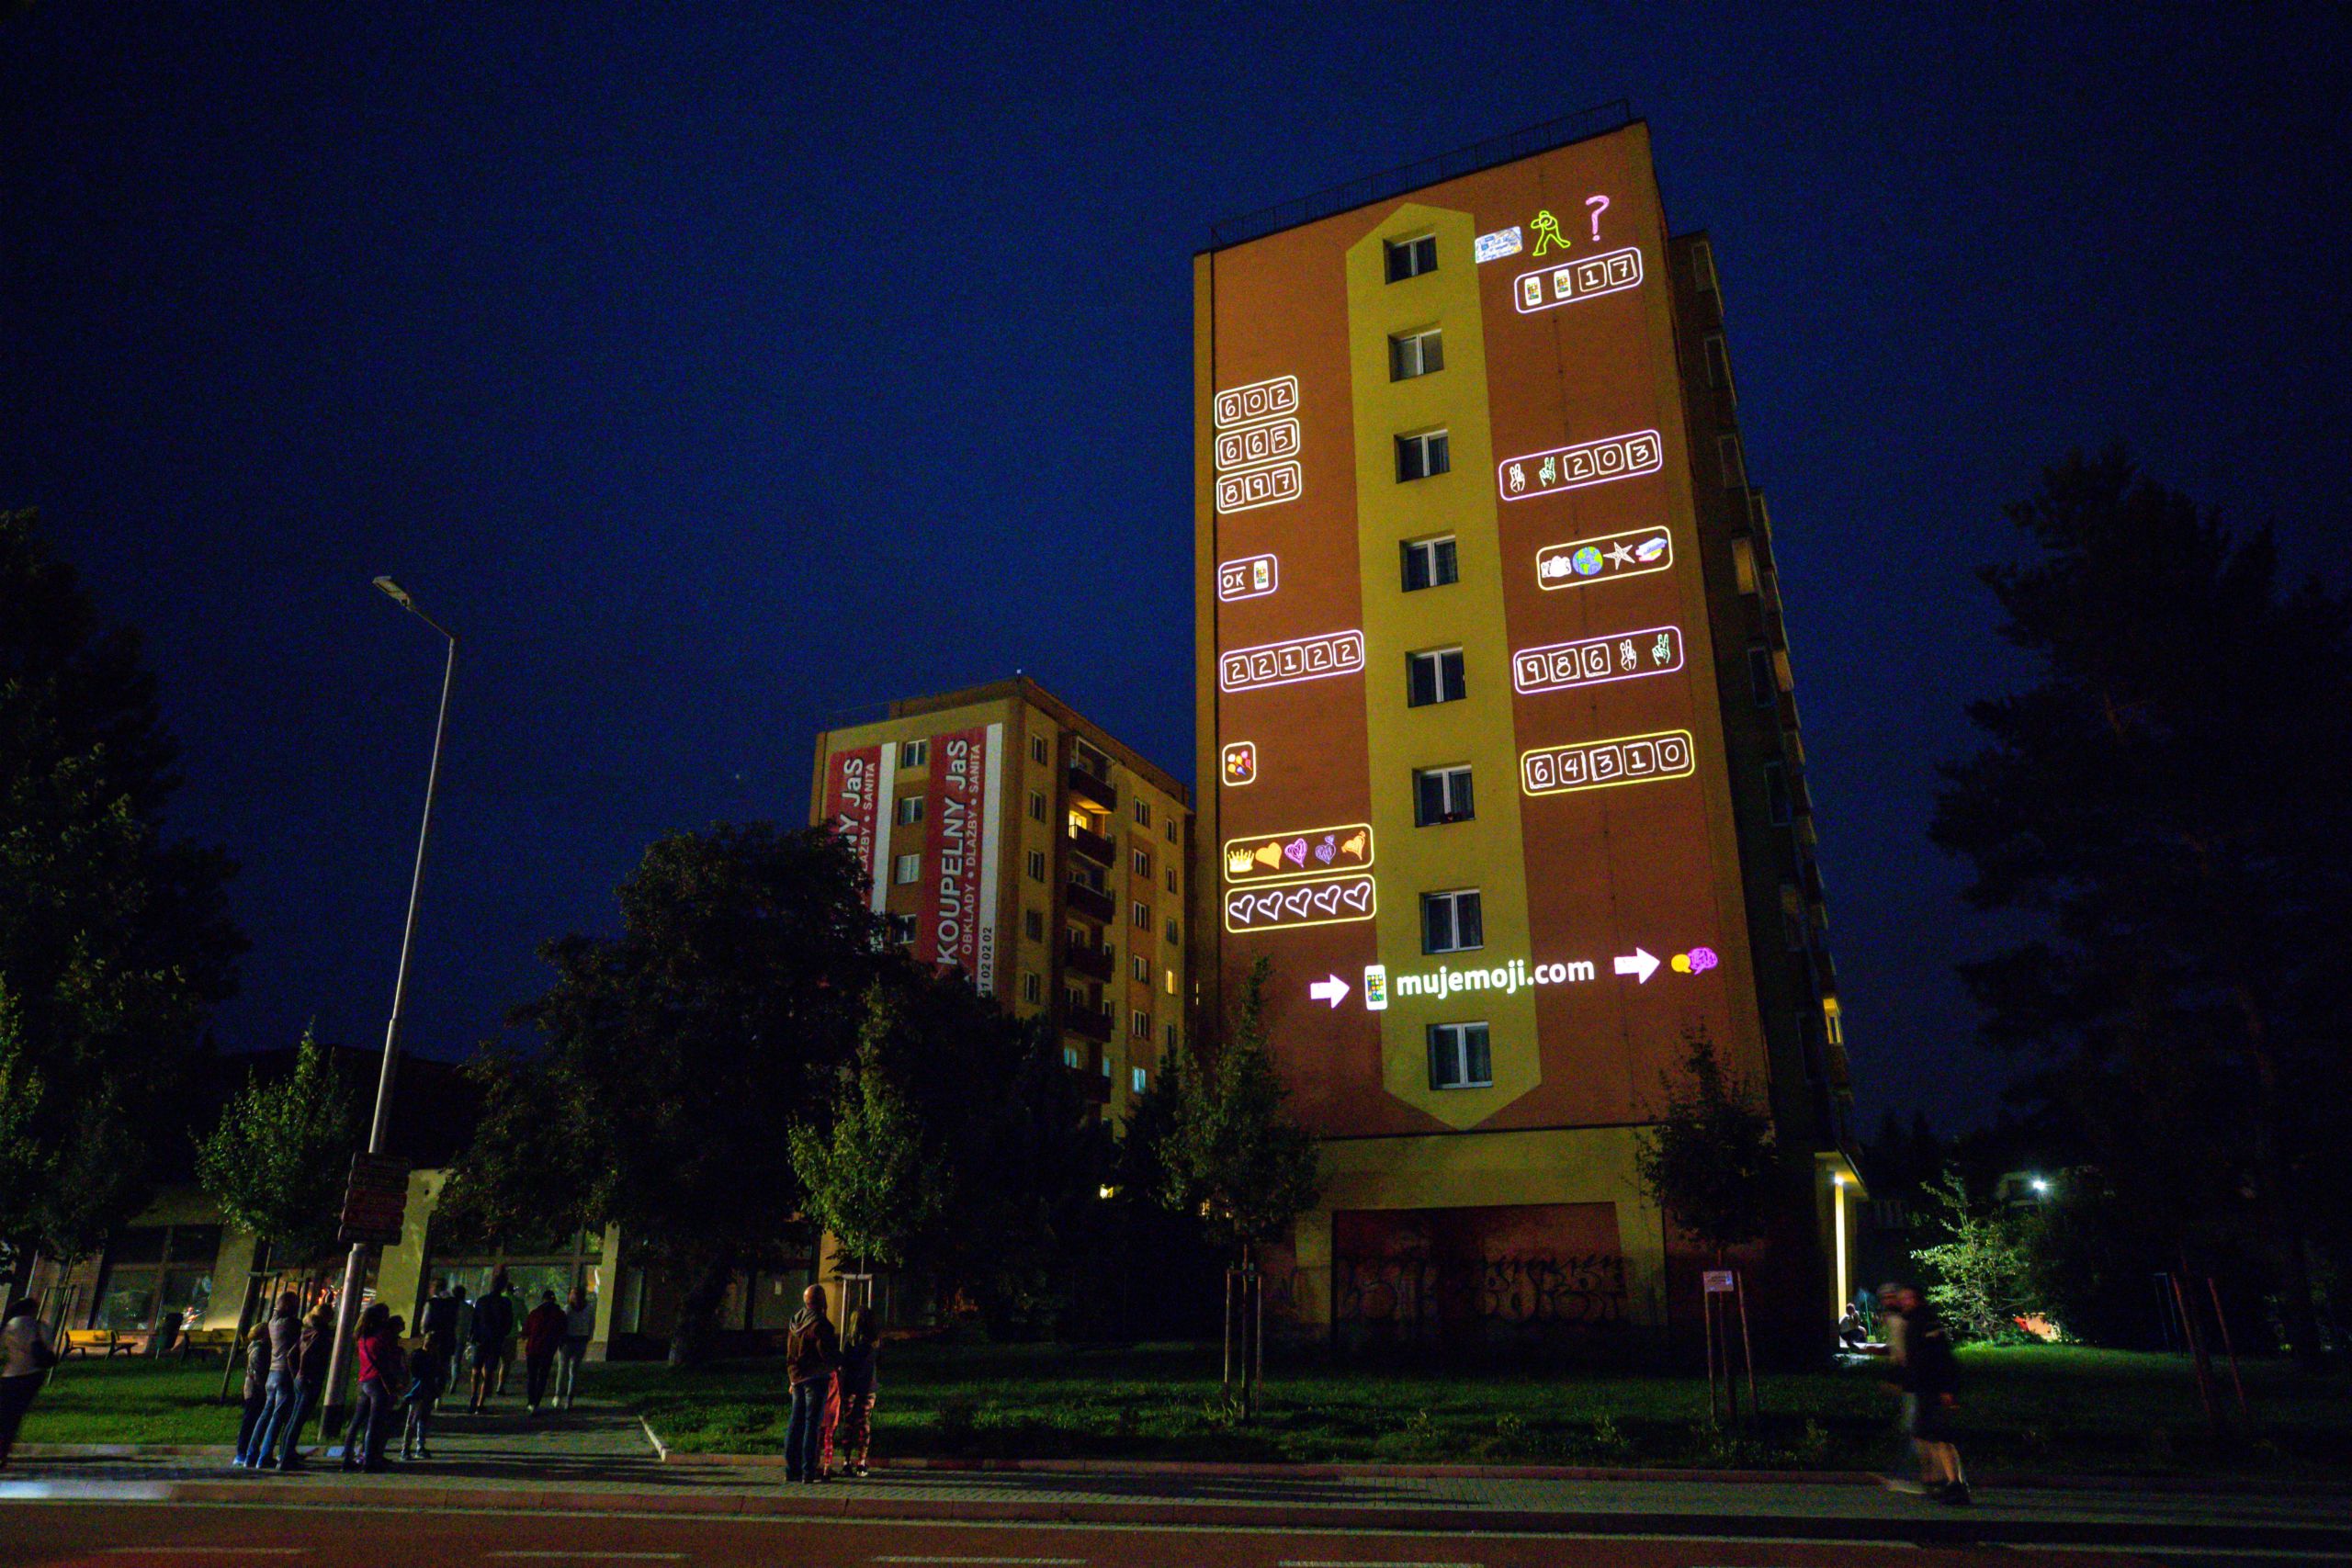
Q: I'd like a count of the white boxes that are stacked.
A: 3